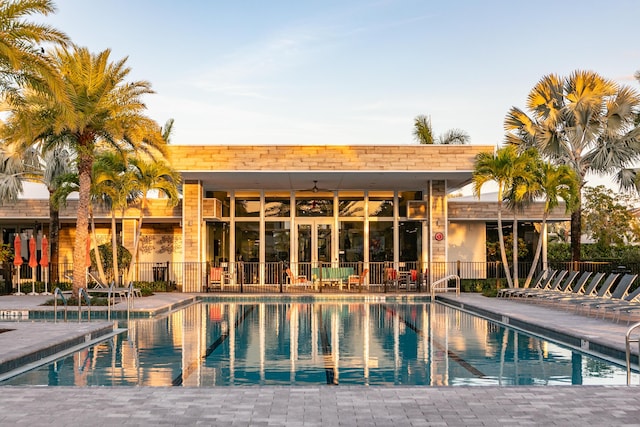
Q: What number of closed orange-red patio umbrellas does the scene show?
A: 4